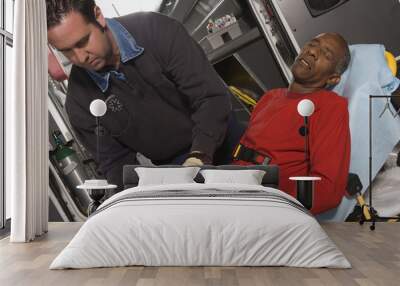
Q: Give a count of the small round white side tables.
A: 2